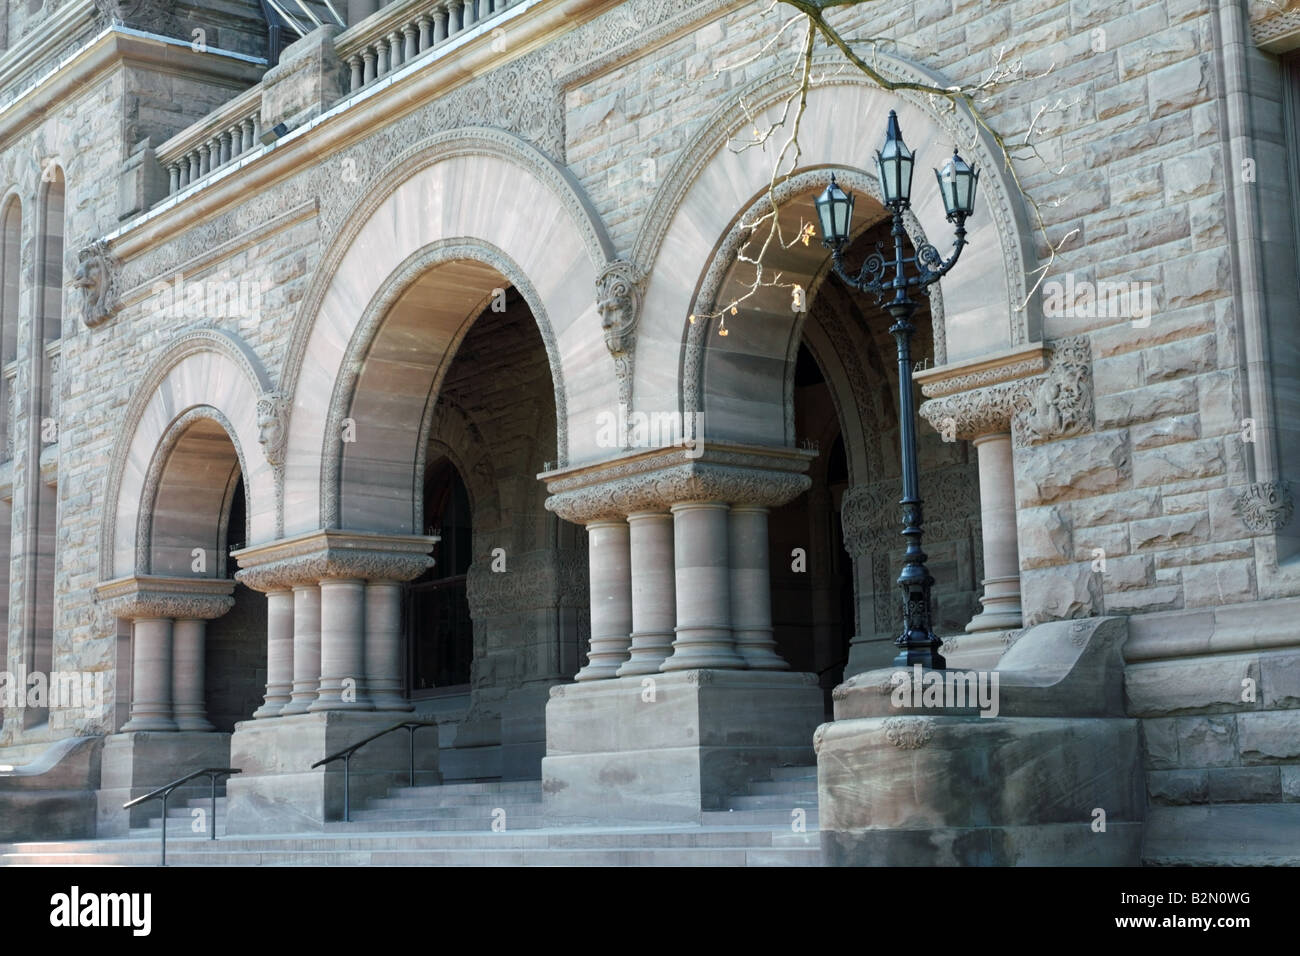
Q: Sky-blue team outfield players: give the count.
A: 0